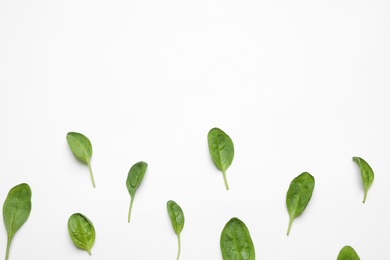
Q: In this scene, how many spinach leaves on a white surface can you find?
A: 10